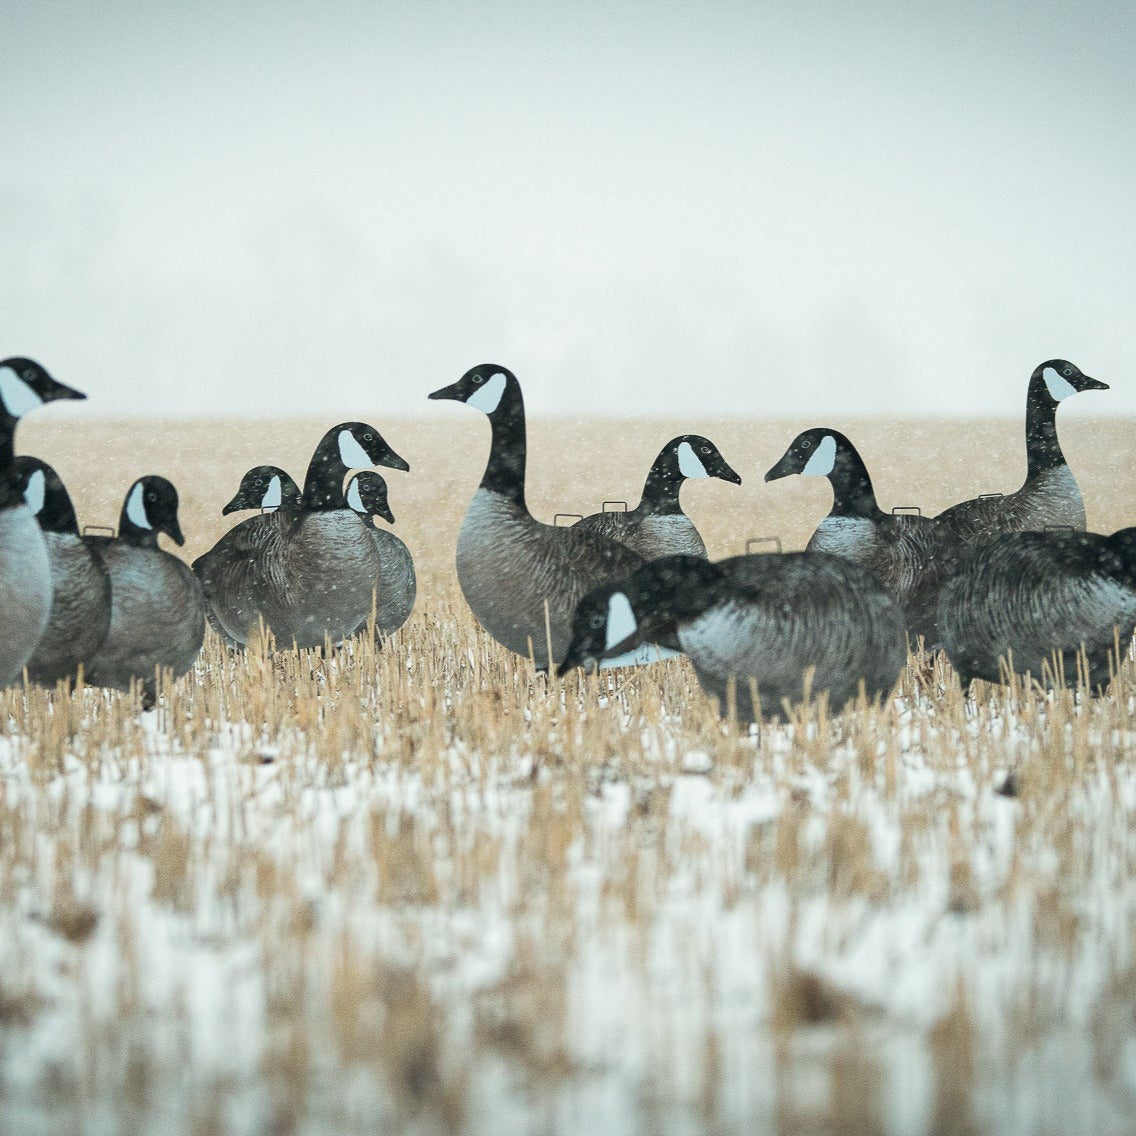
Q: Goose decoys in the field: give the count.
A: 12